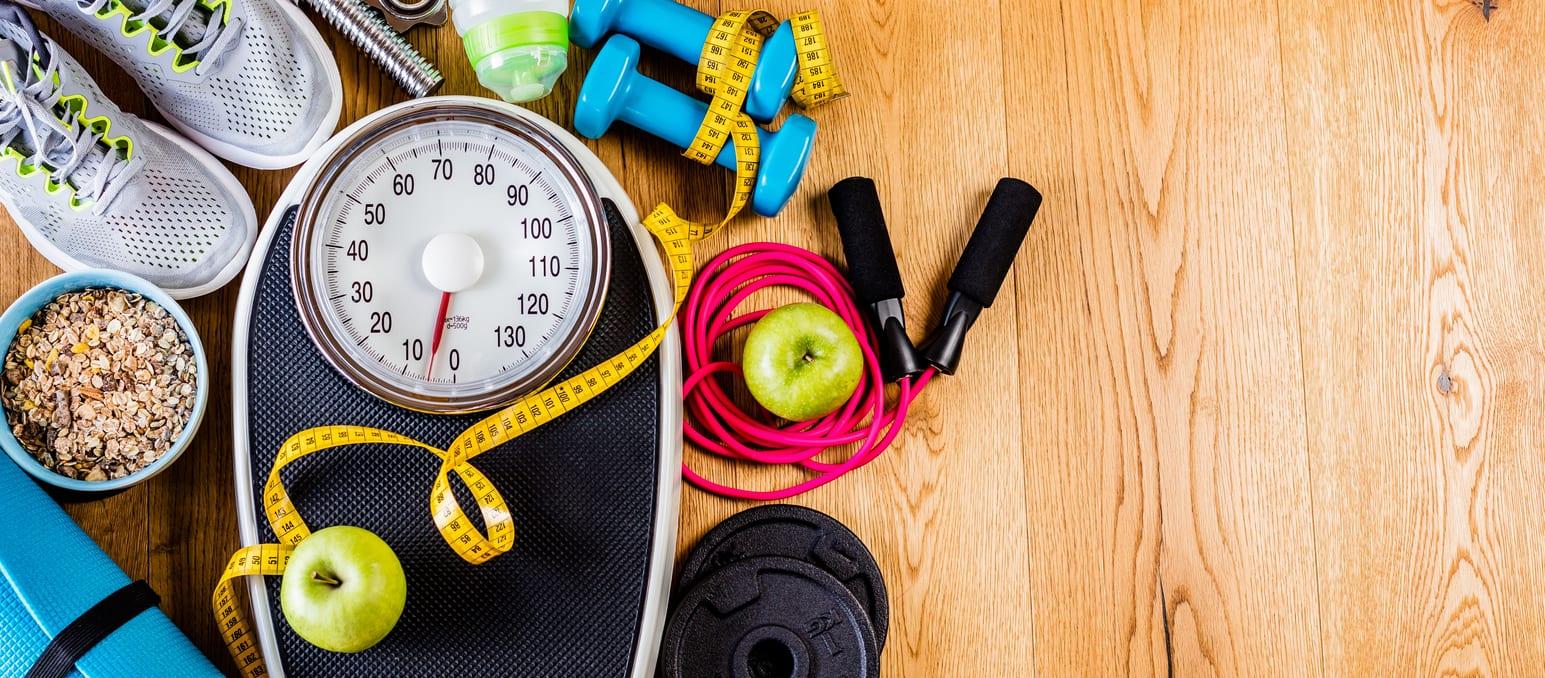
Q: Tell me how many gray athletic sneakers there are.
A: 2